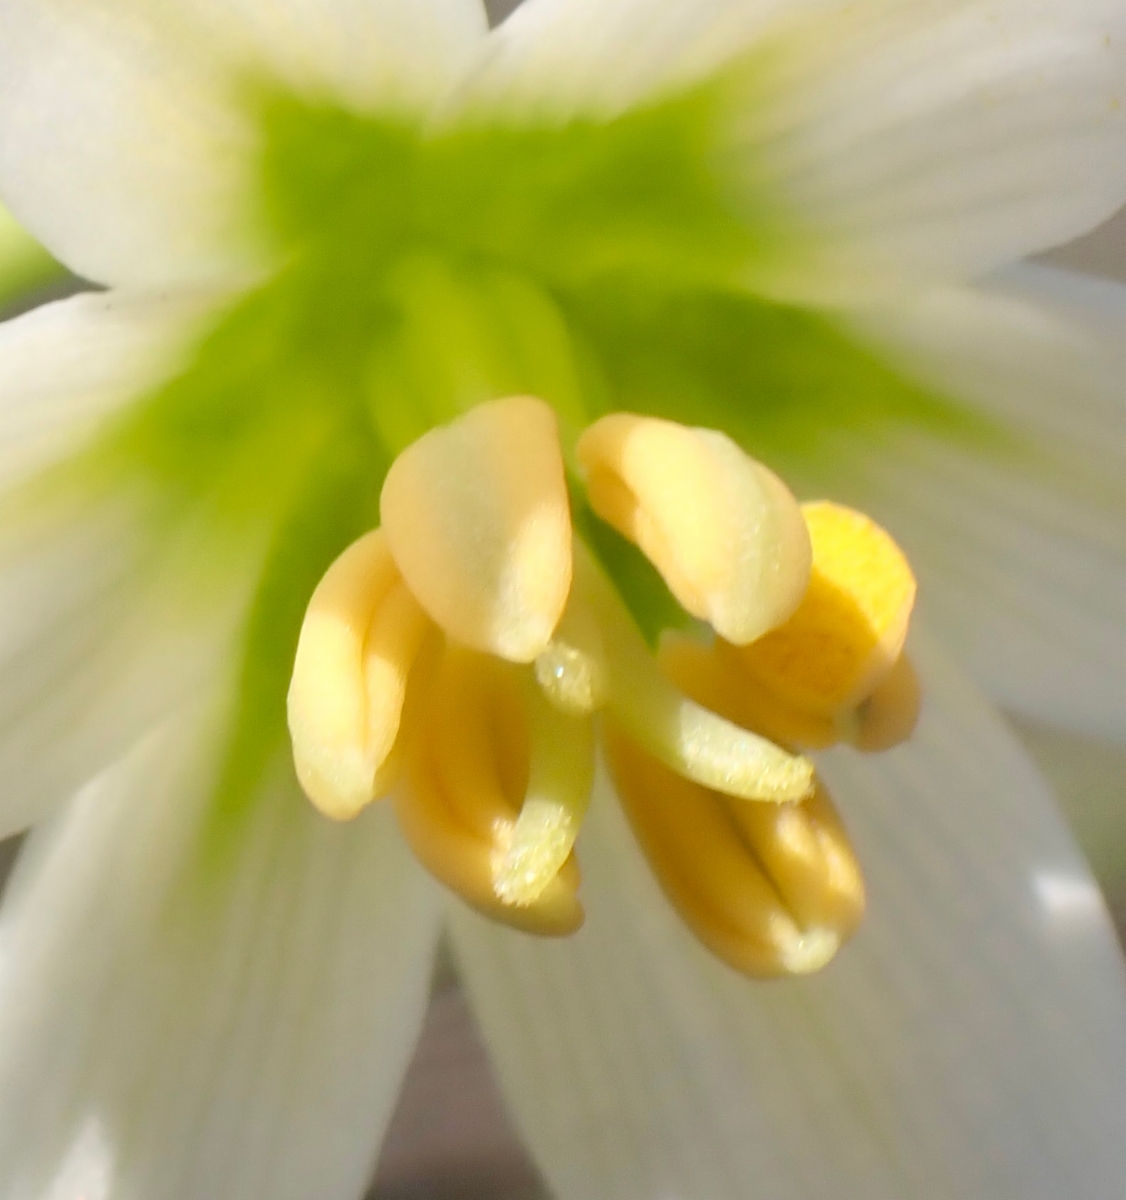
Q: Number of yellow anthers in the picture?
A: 6